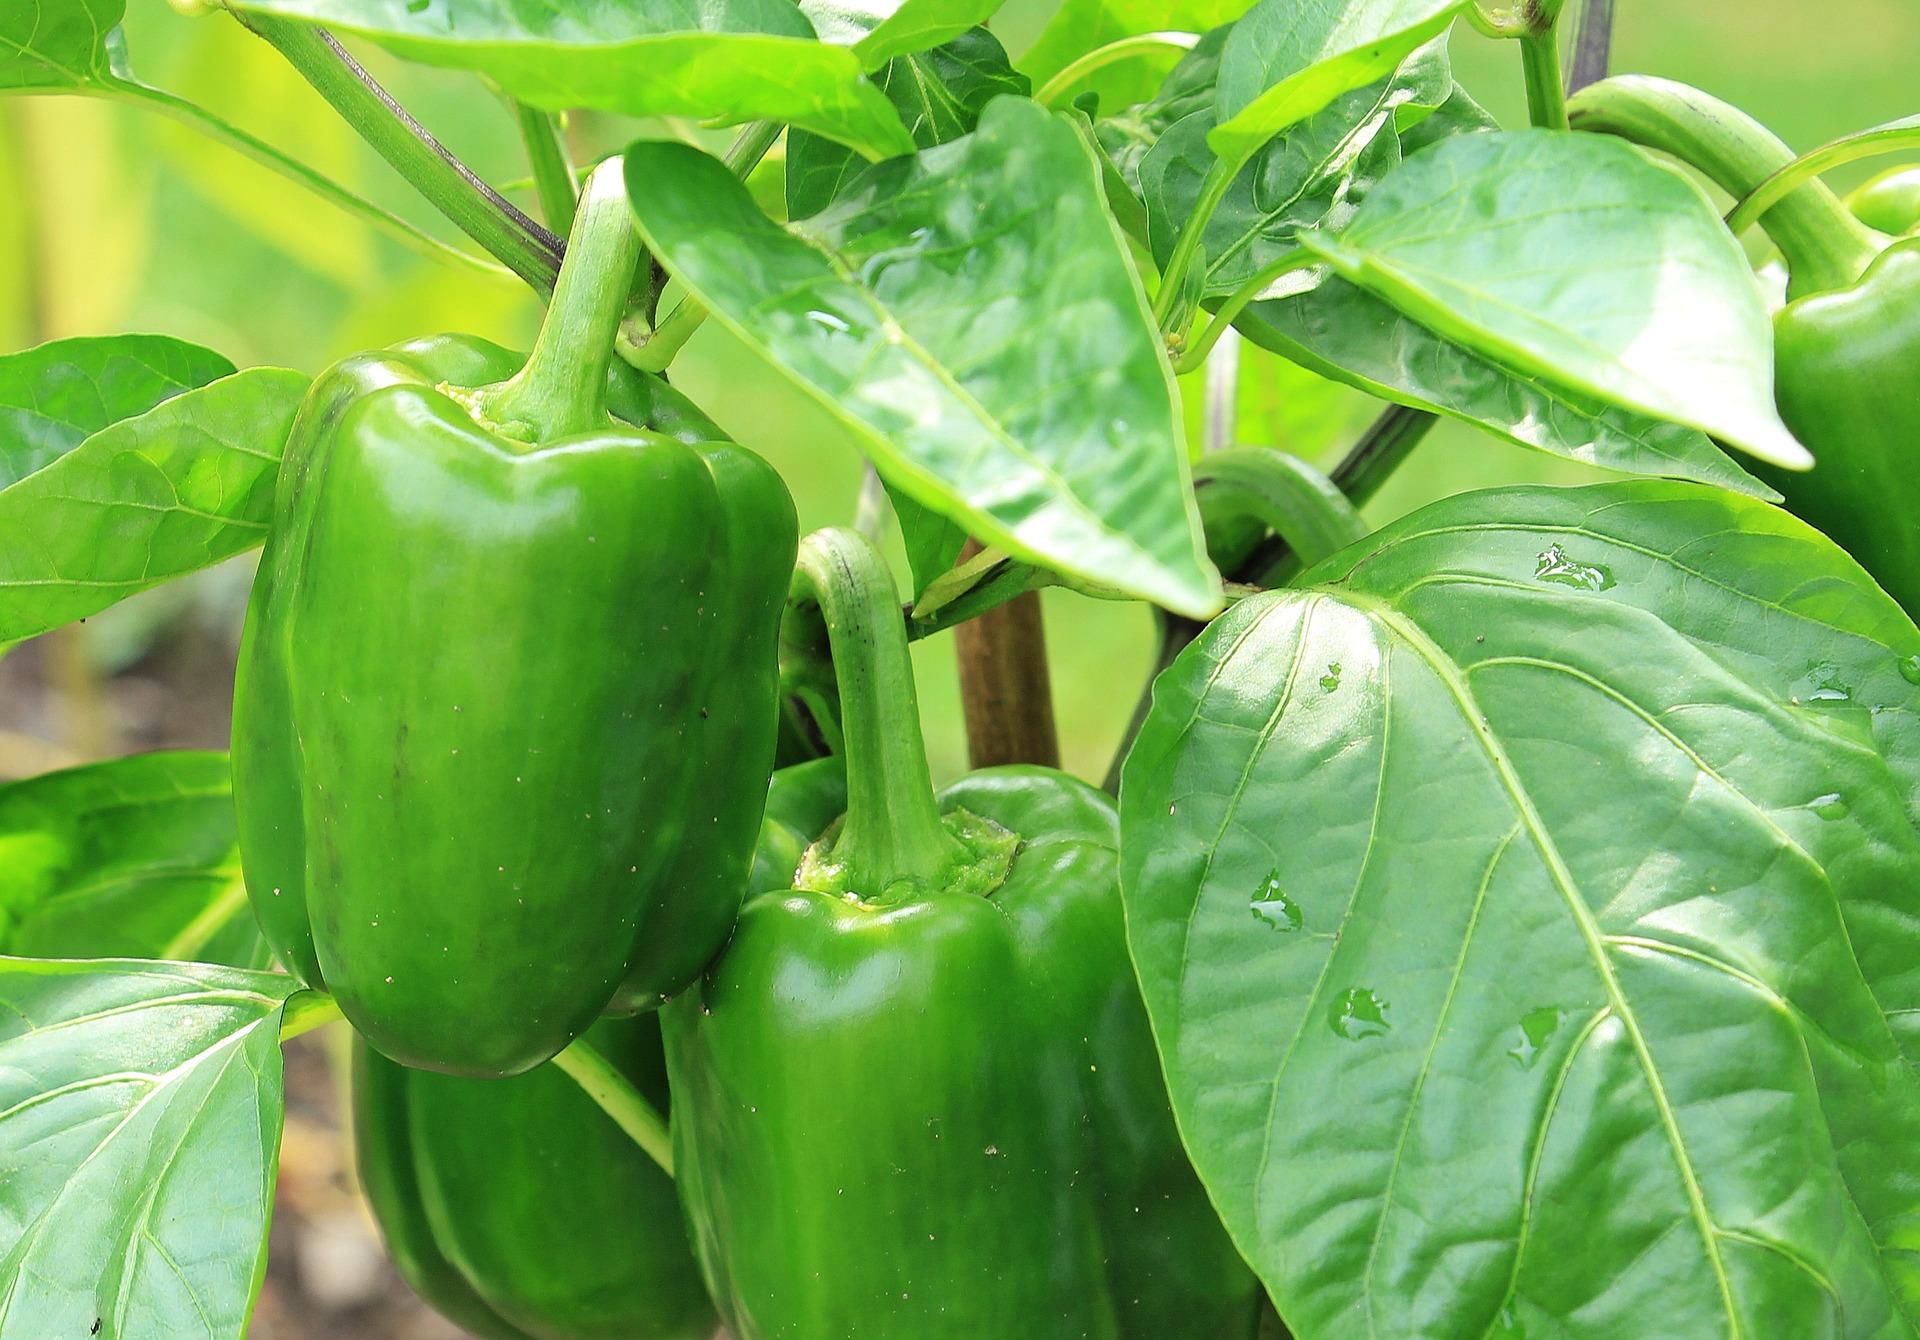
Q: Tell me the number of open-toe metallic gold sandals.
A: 0